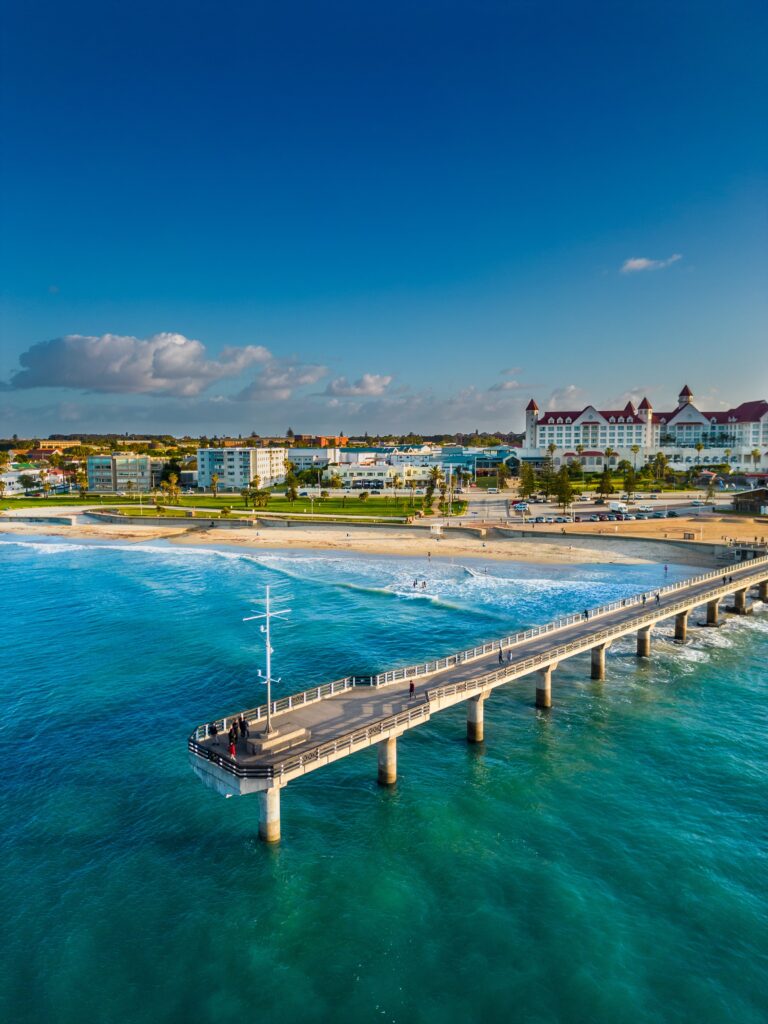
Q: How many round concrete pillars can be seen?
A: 10